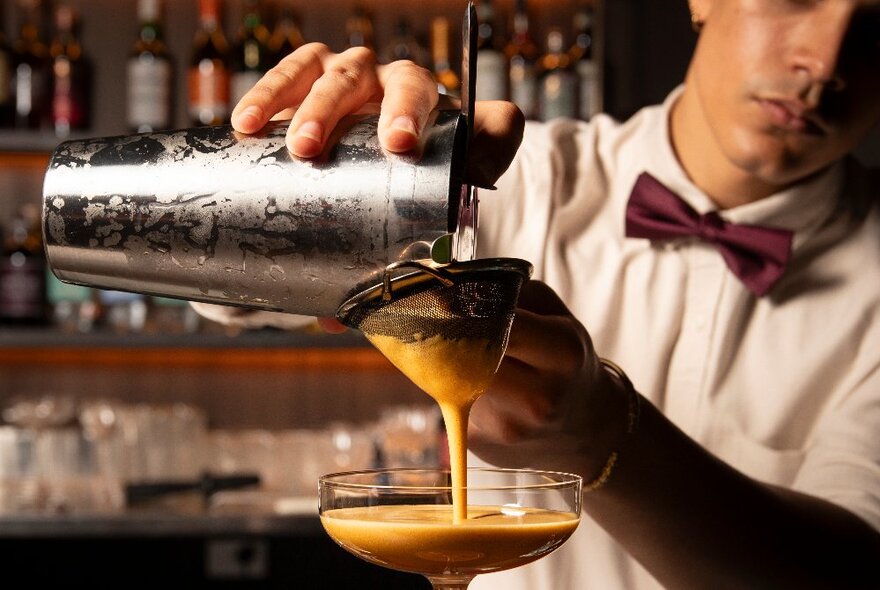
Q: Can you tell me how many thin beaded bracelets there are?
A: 1